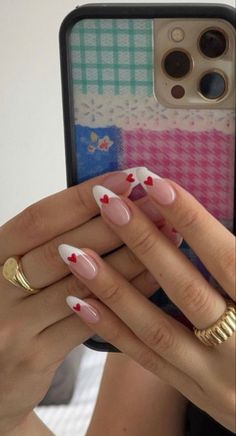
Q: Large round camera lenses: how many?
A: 3